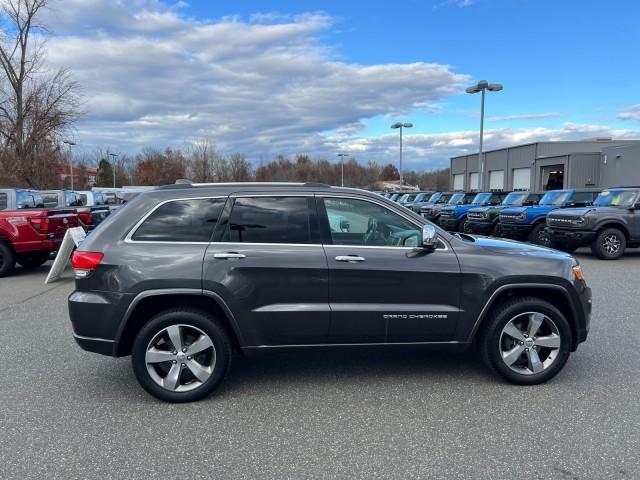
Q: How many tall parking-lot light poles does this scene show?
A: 5